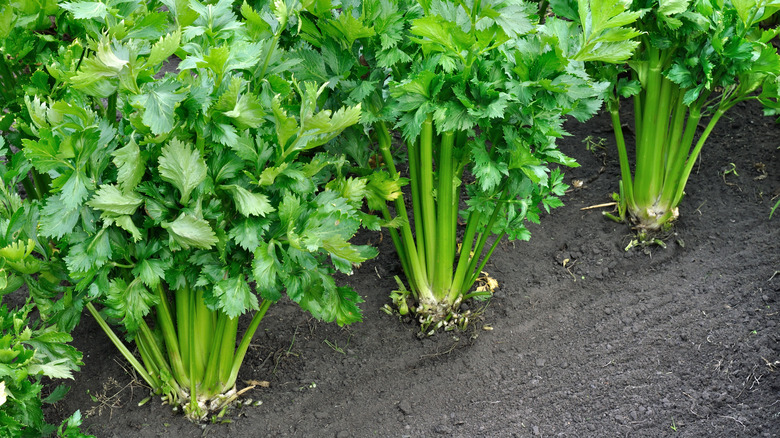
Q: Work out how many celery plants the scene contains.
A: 3